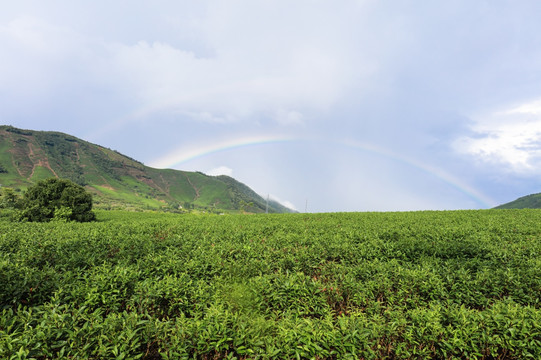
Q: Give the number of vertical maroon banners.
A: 0